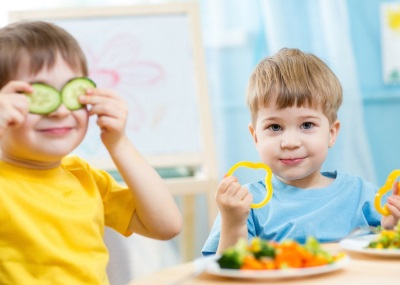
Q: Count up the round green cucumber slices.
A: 2